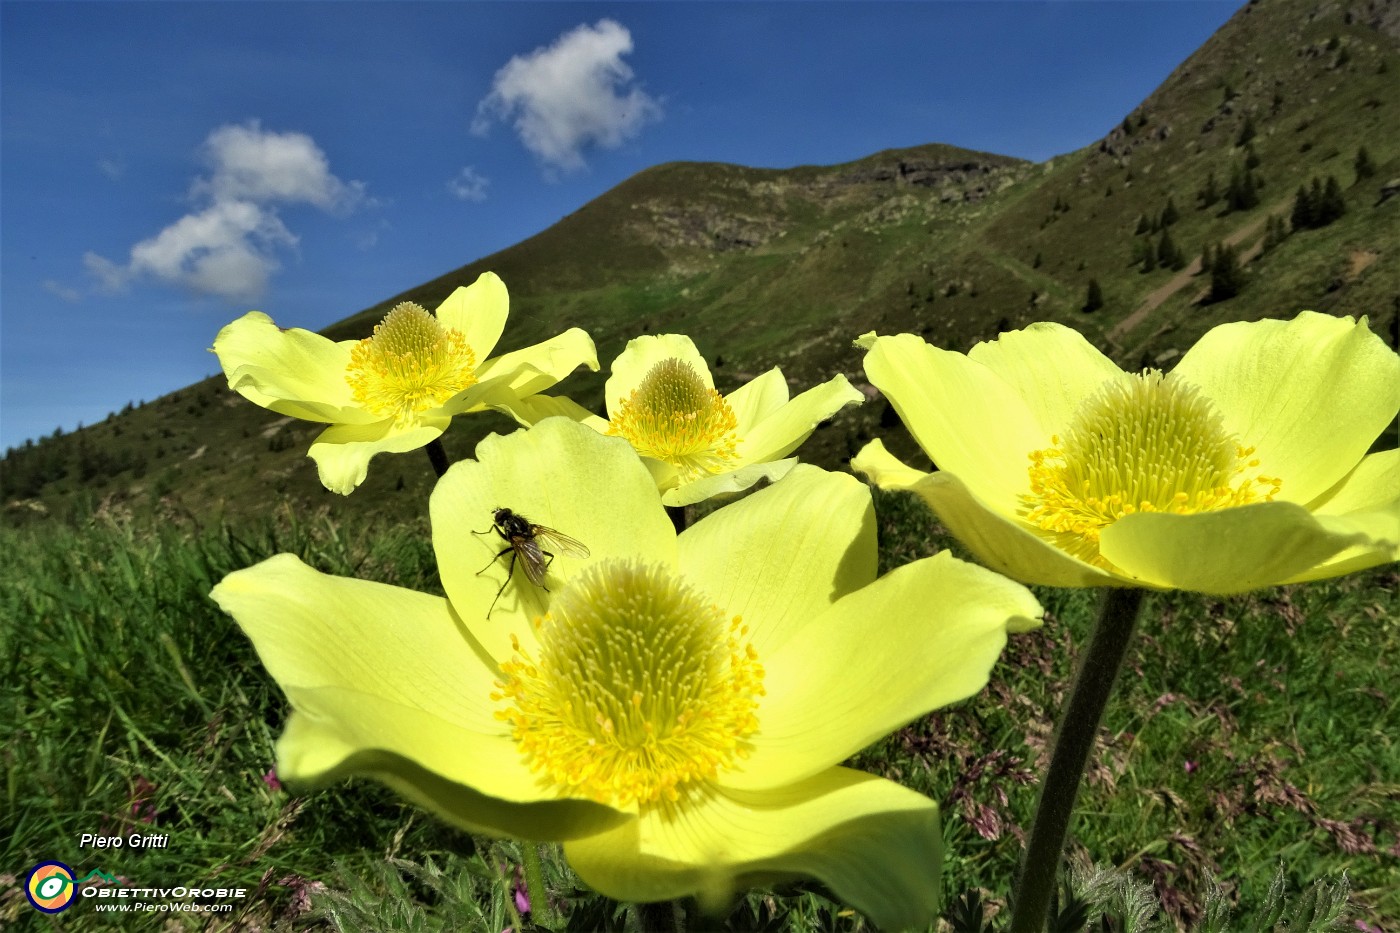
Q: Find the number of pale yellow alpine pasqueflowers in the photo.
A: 4